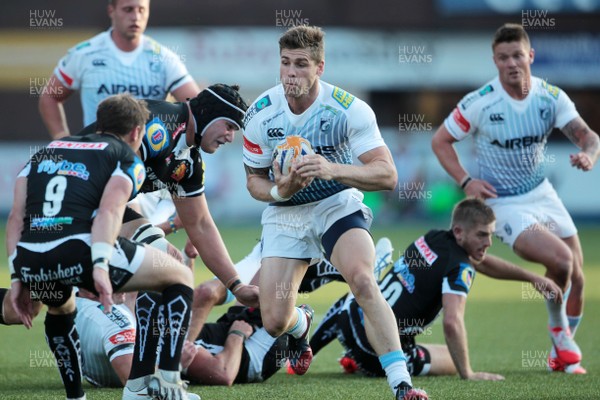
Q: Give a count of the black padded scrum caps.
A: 1